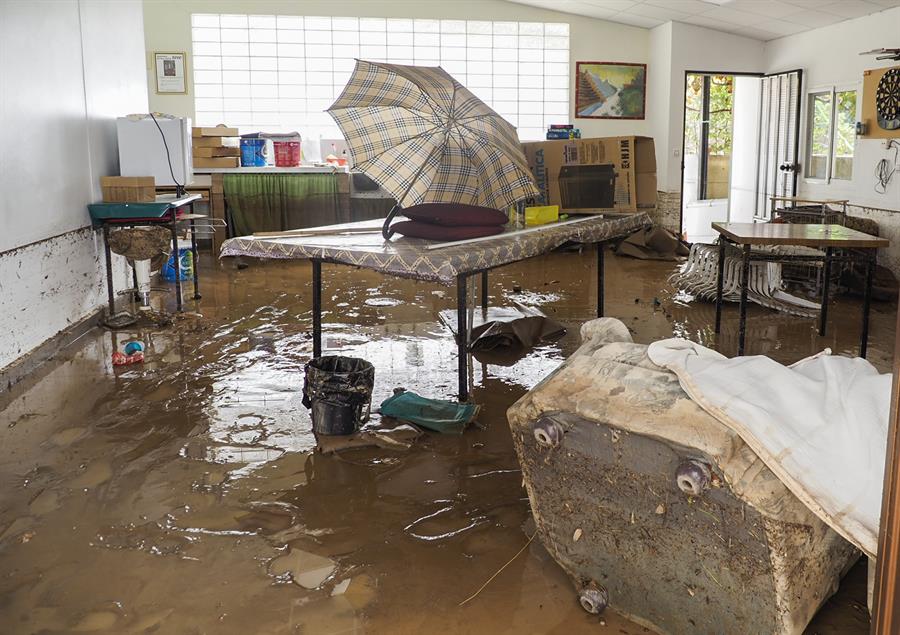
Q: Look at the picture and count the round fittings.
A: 3